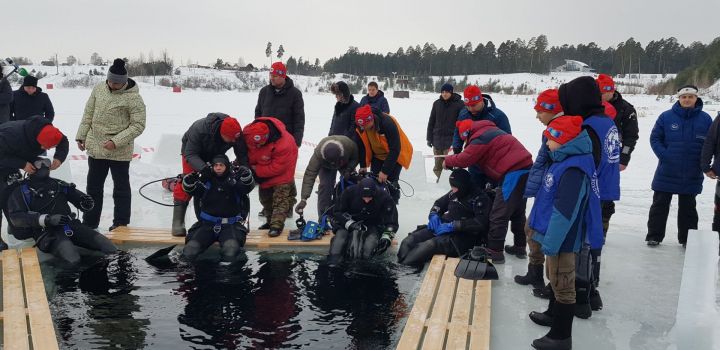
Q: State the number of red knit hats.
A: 10